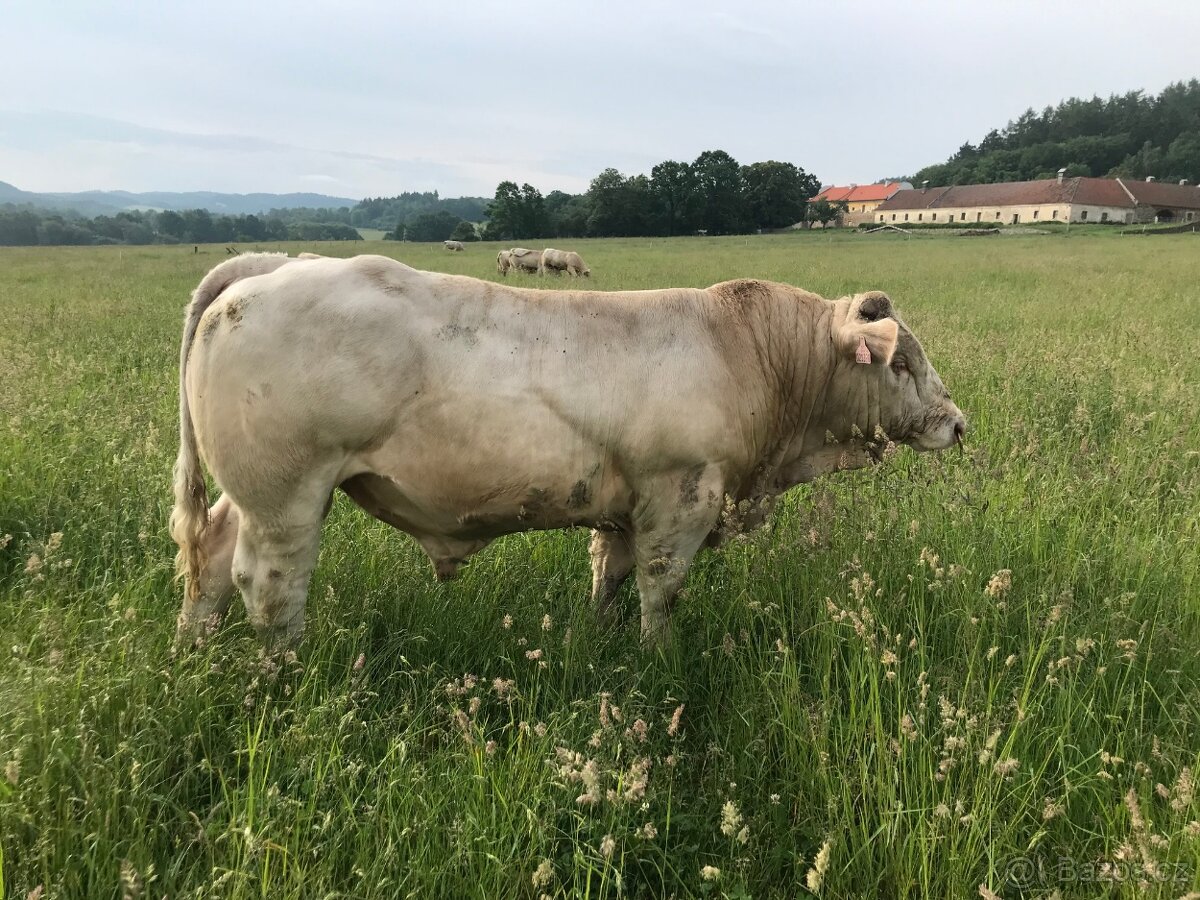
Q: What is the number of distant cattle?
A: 4